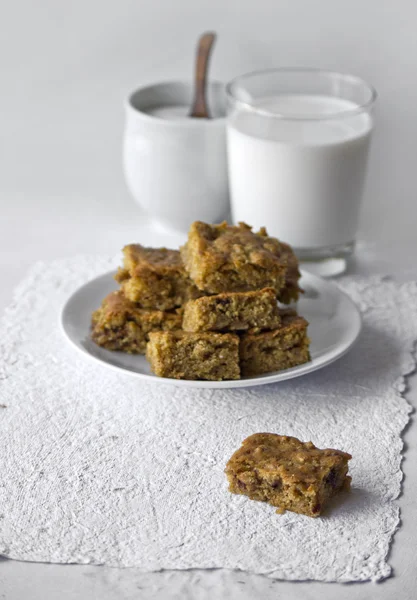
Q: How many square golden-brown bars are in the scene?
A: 8